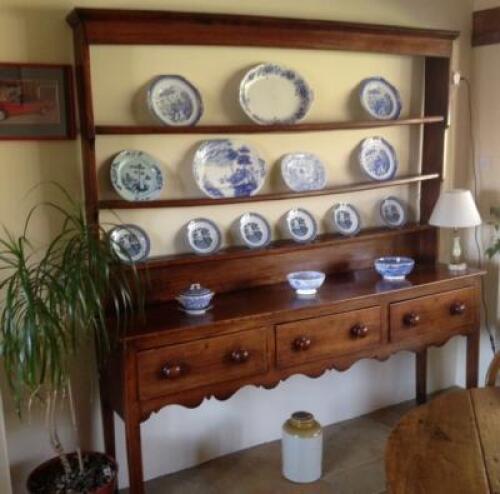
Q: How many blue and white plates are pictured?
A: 13